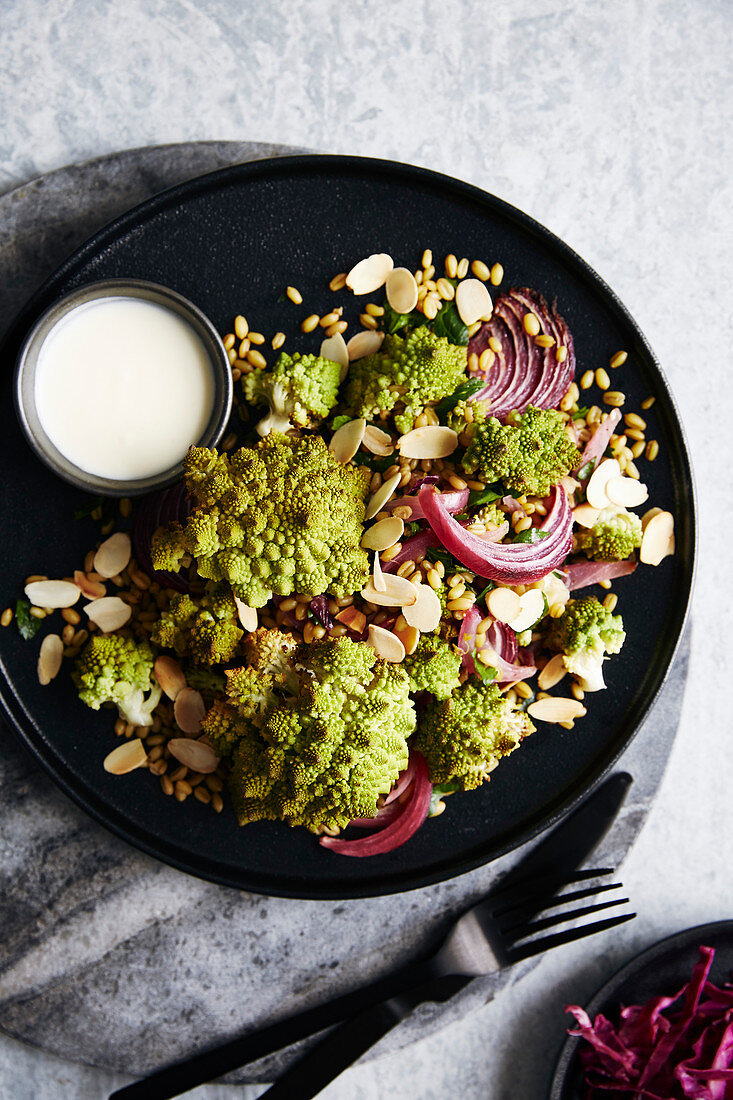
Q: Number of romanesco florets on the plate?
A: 11